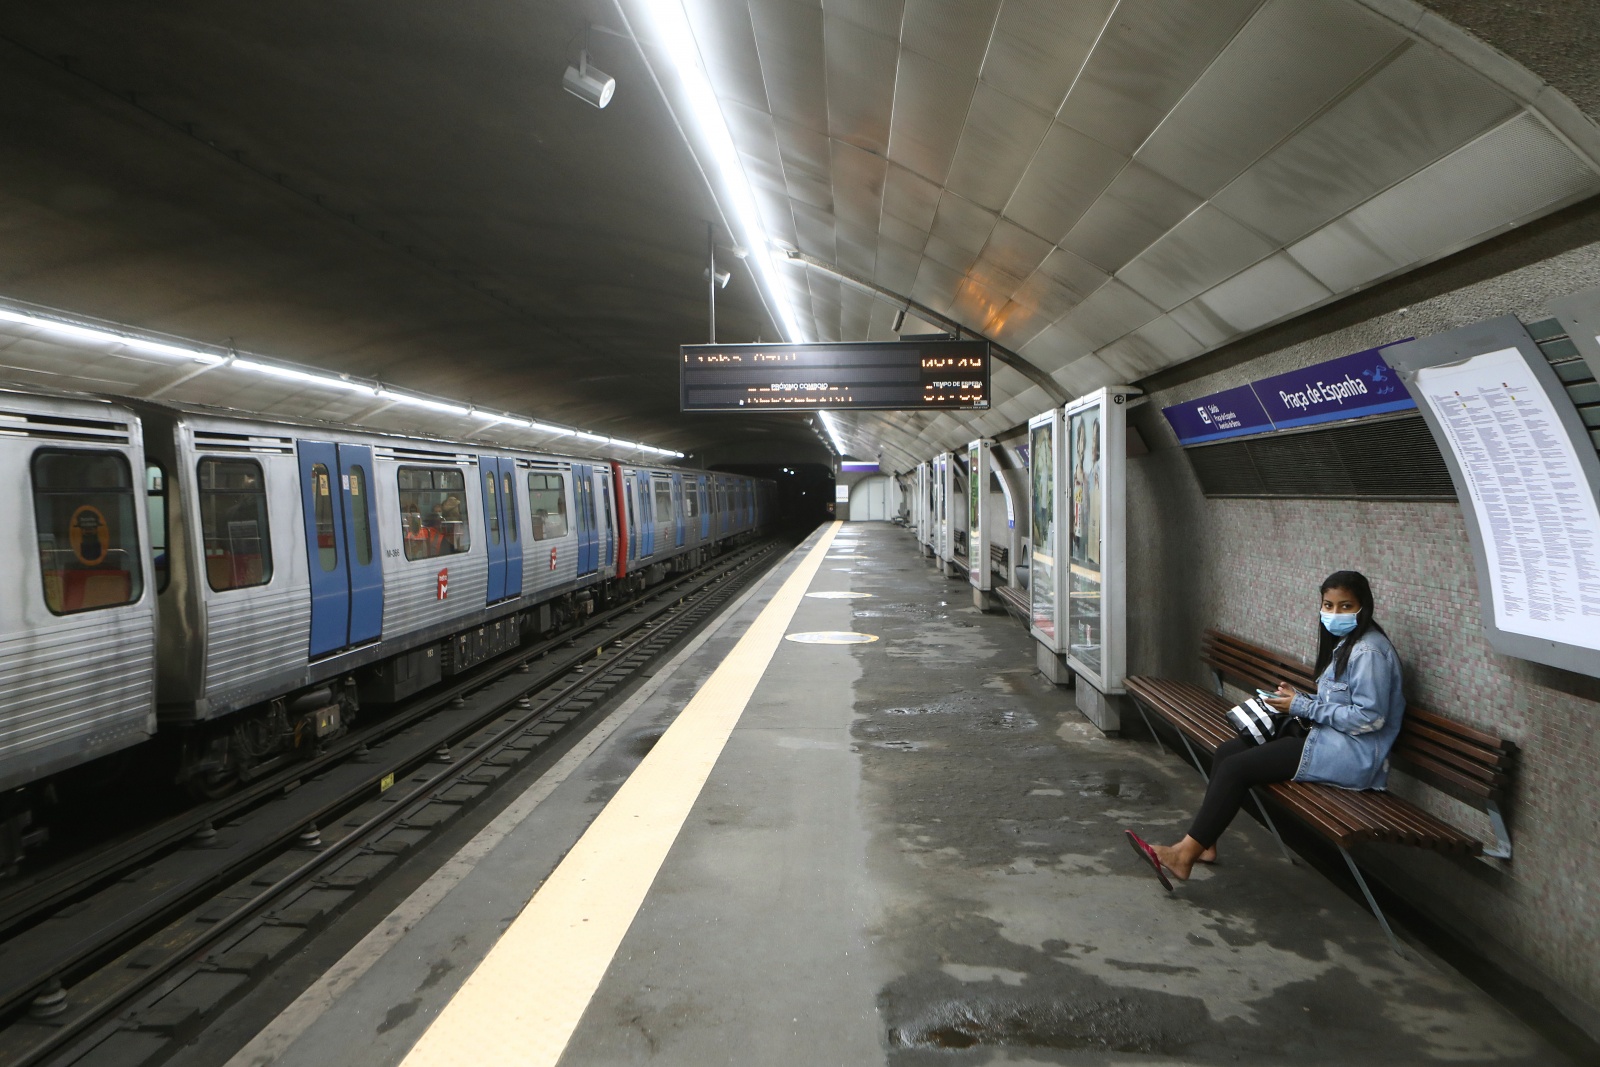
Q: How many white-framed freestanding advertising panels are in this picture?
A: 7